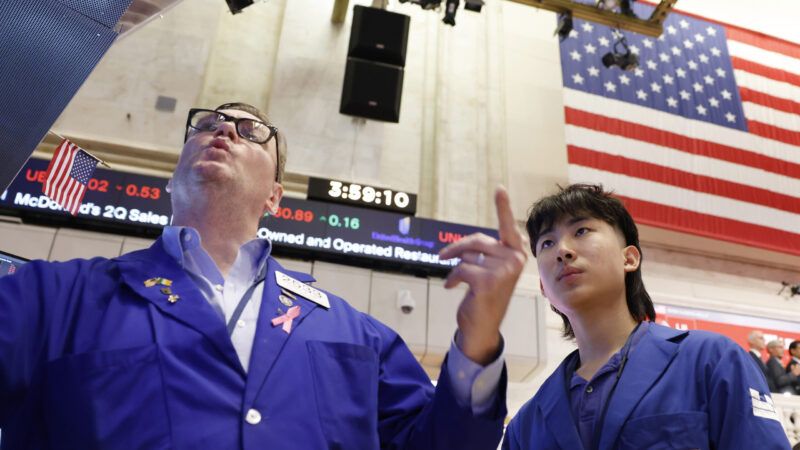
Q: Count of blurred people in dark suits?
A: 3